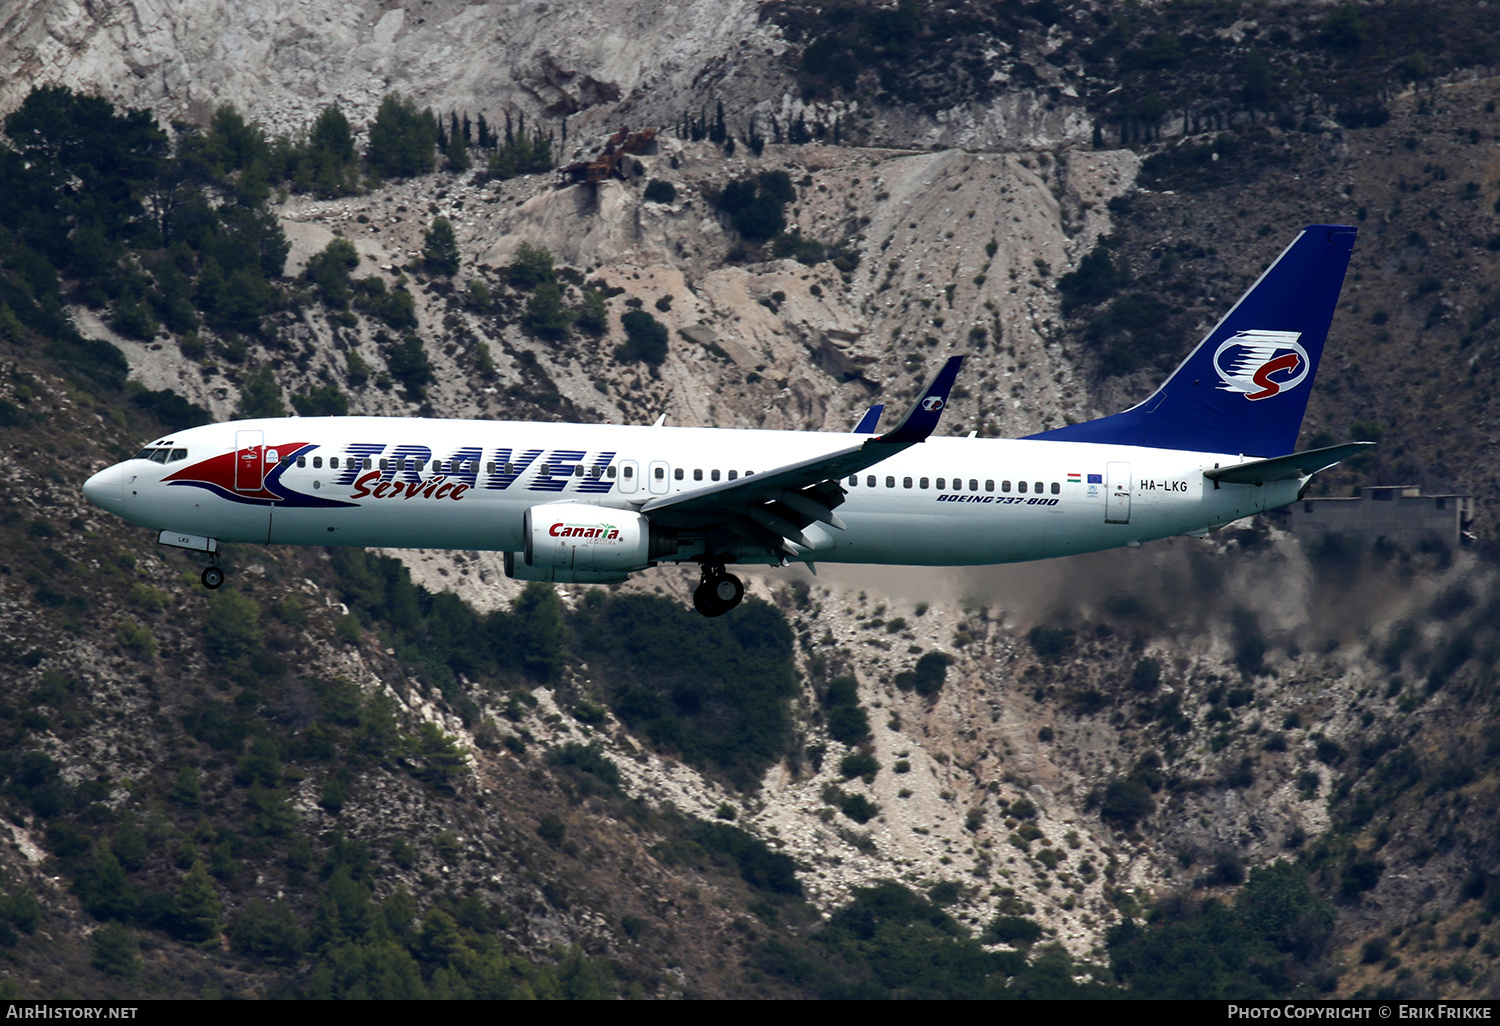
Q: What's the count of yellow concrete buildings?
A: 0